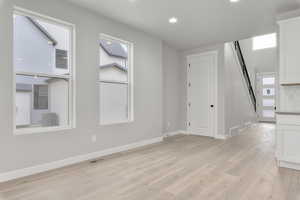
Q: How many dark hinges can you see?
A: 4